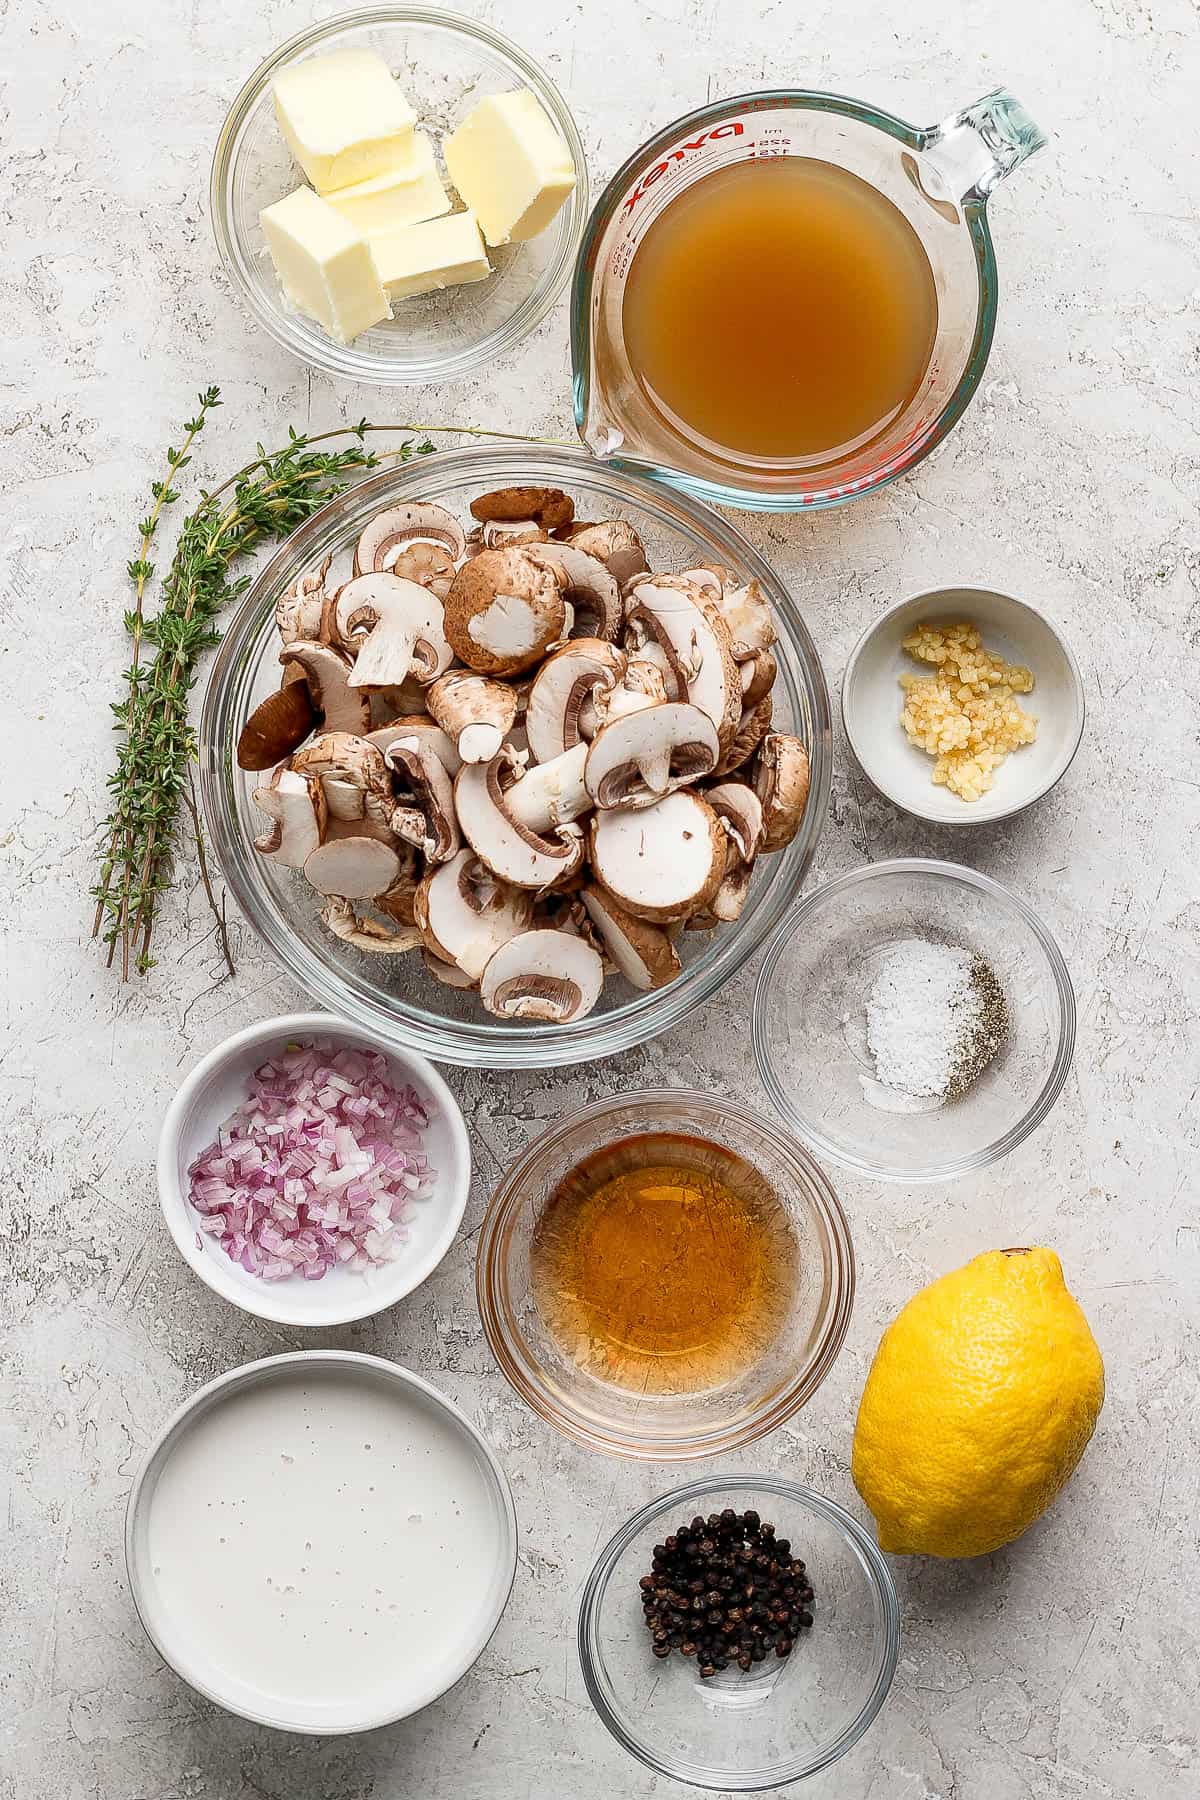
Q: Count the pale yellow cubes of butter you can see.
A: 5